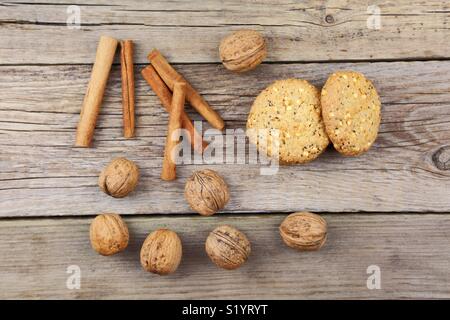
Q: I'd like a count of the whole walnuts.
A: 7